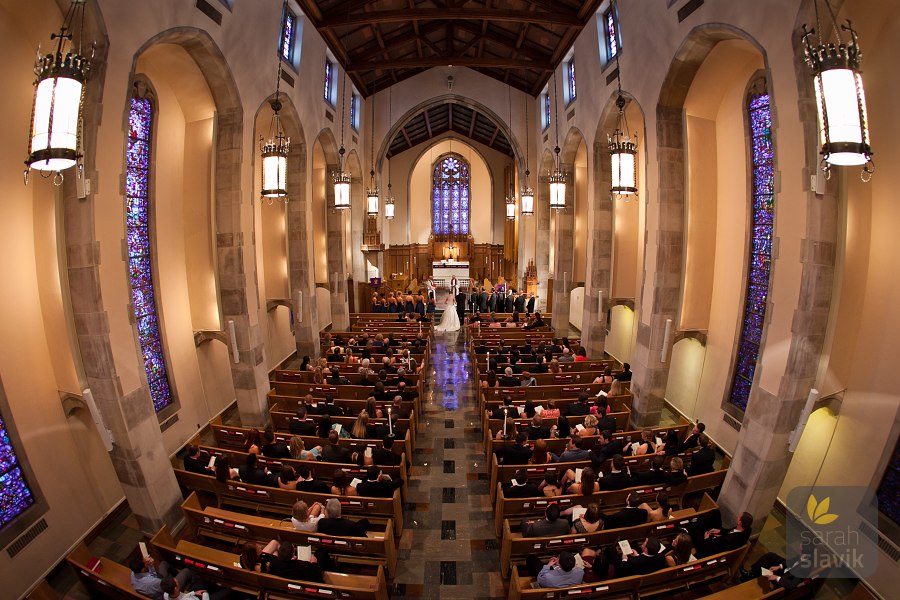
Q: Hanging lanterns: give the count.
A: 10